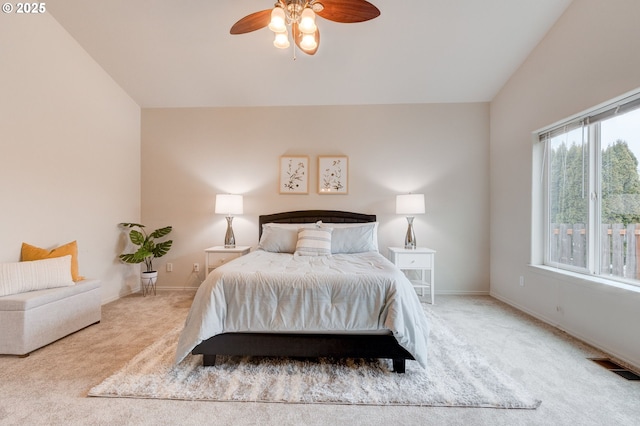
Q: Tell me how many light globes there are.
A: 4